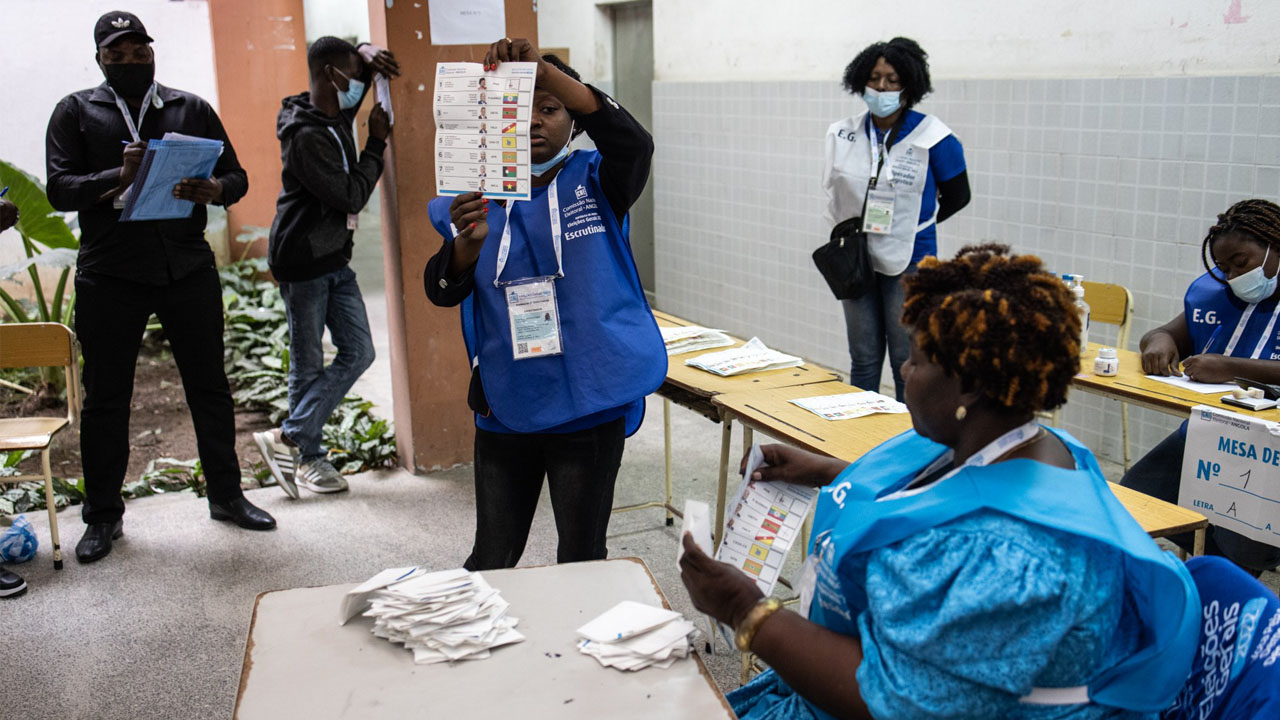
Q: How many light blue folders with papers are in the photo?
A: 1